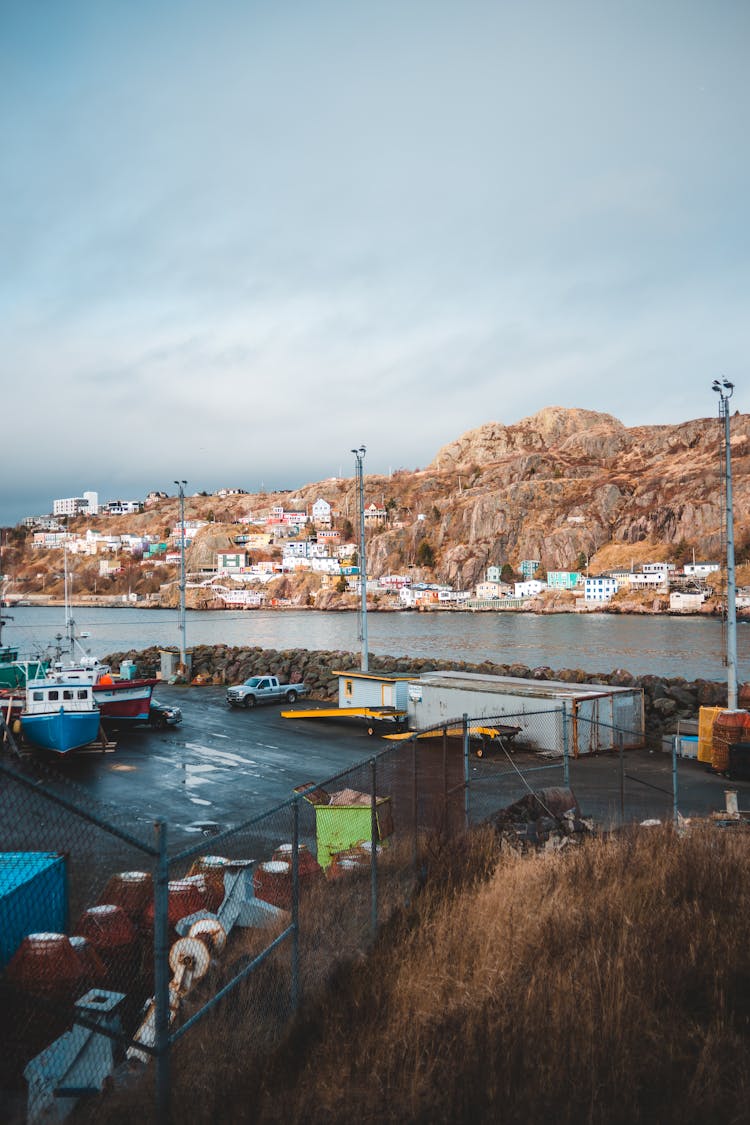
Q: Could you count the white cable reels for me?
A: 2